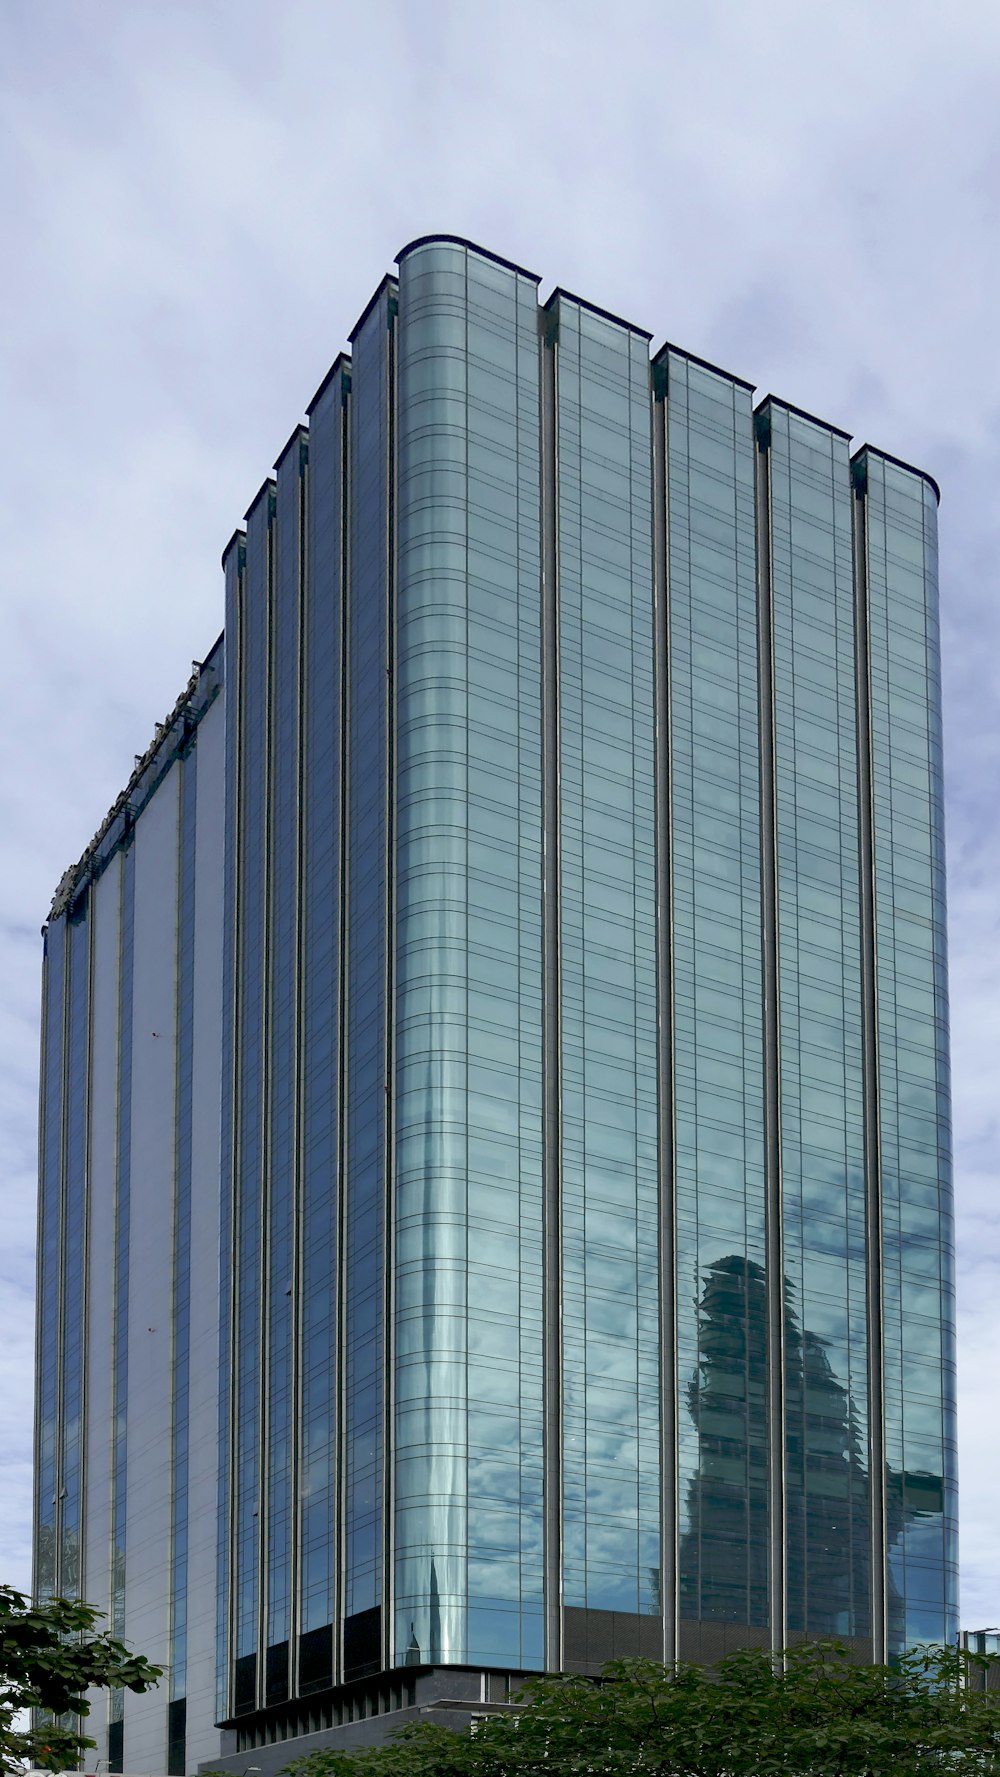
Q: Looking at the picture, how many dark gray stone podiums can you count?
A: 1